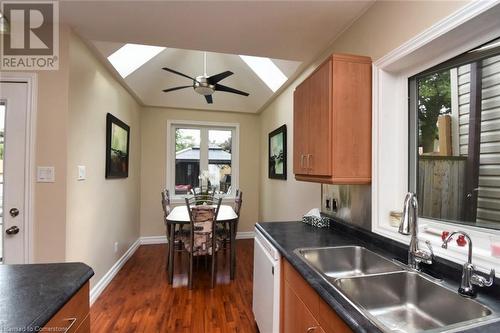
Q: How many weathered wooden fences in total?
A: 1